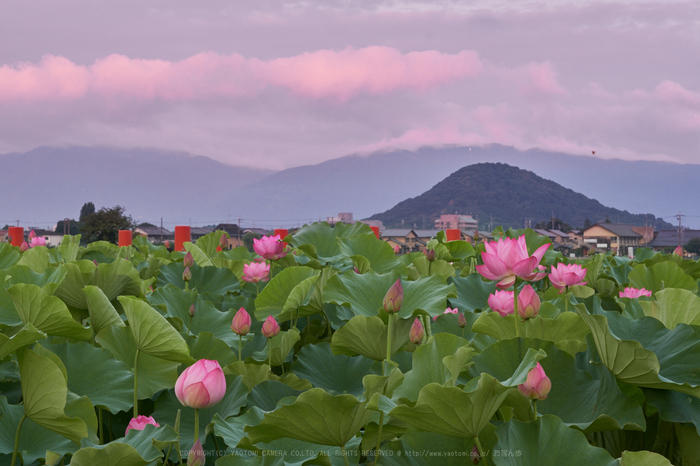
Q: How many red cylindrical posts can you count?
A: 6